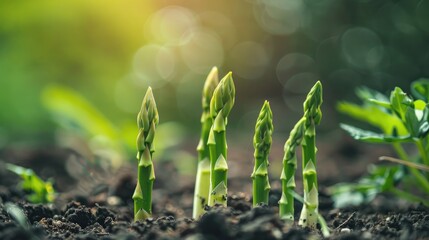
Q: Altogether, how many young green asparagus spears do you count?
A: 6